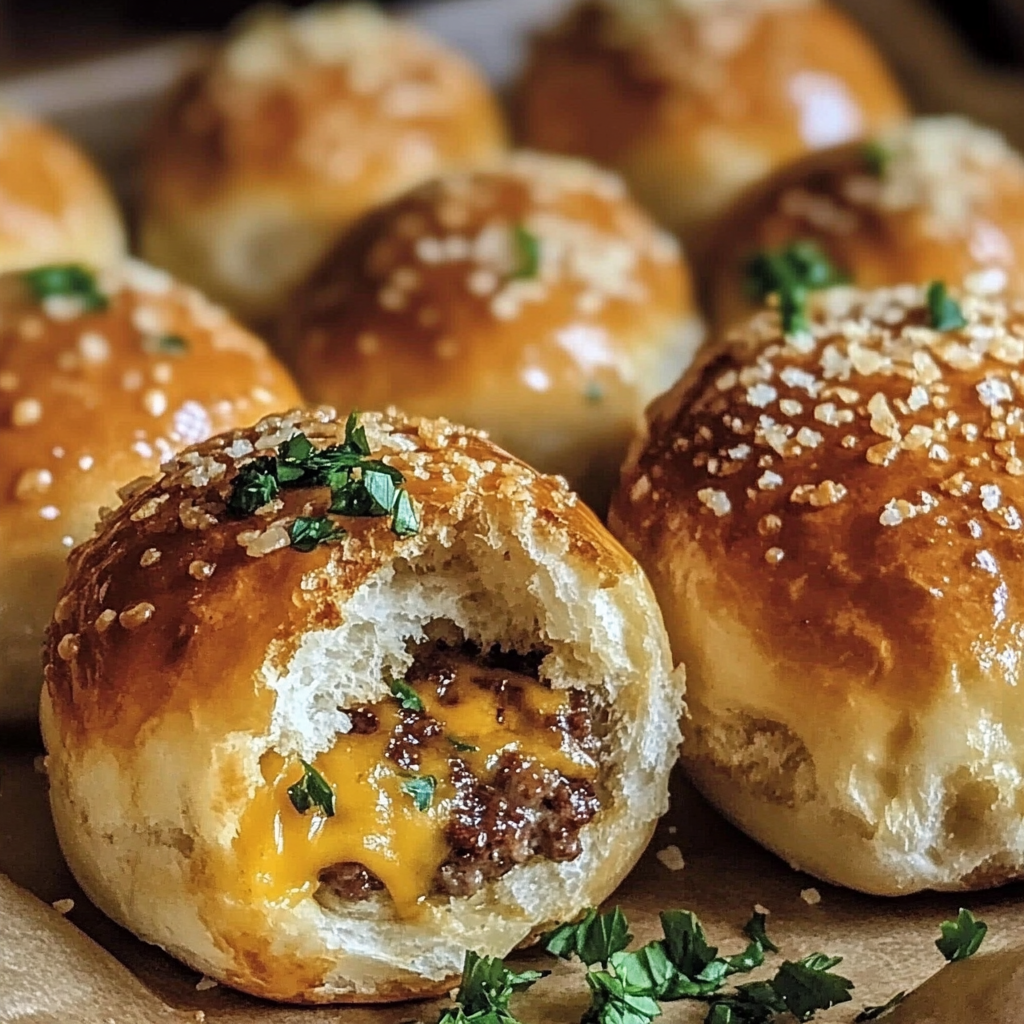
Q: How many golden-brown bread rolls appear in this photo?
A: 8